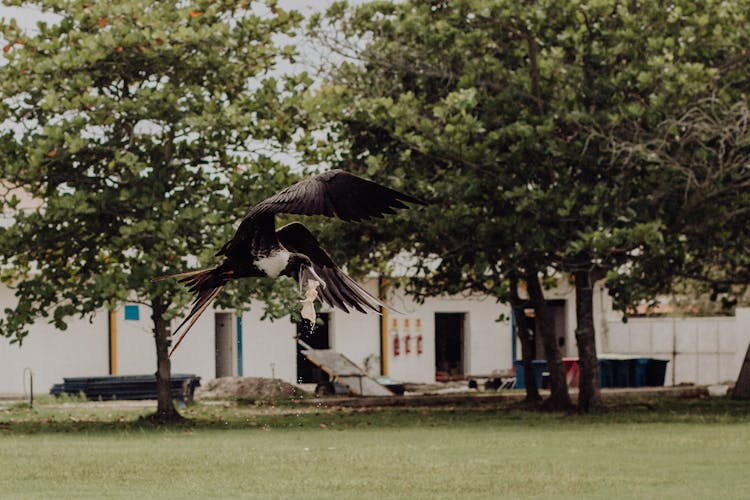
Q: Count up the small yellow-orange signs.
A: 3